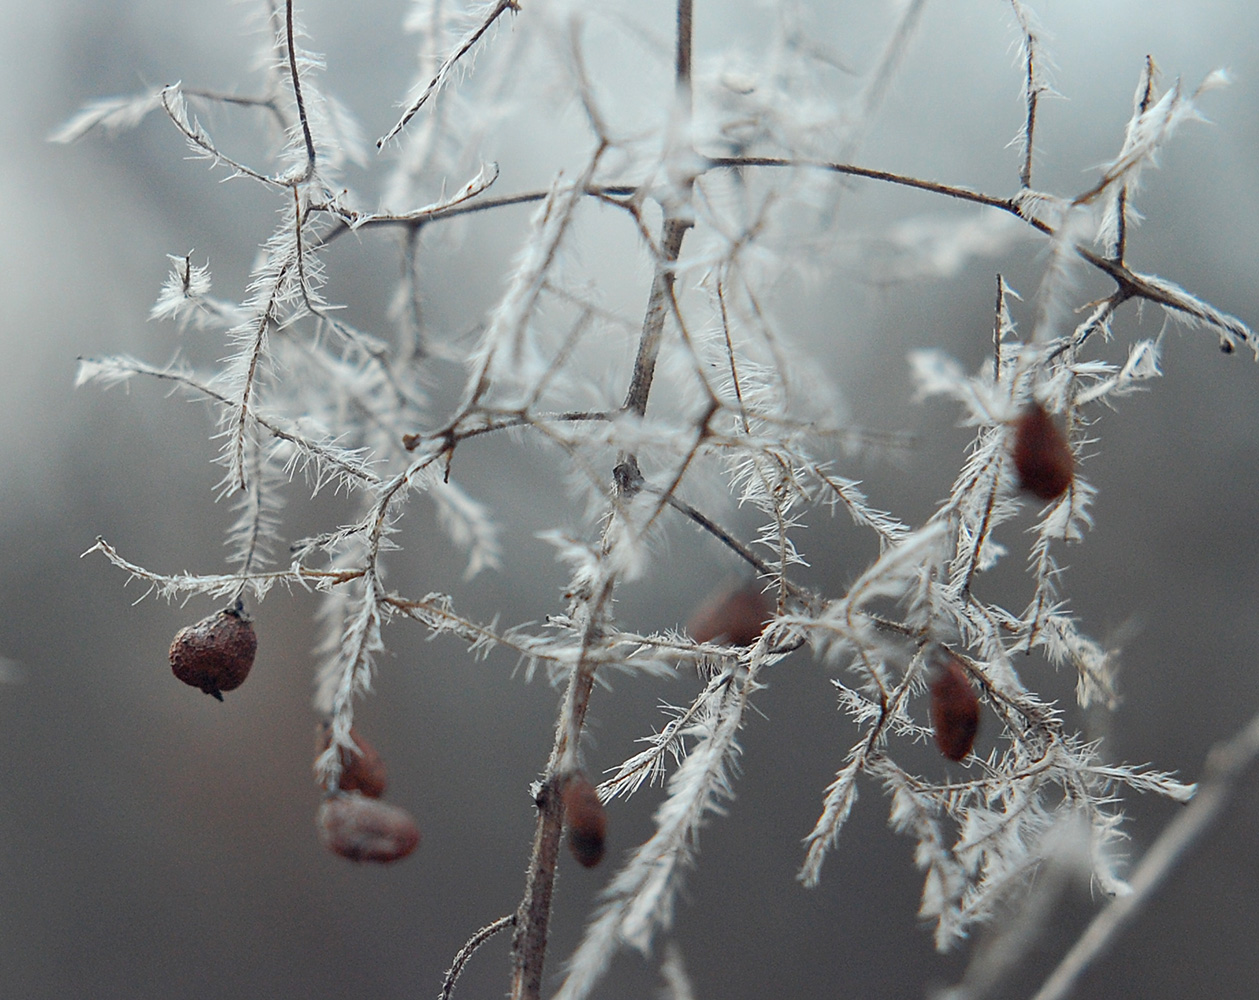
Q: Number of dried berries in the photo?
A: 7